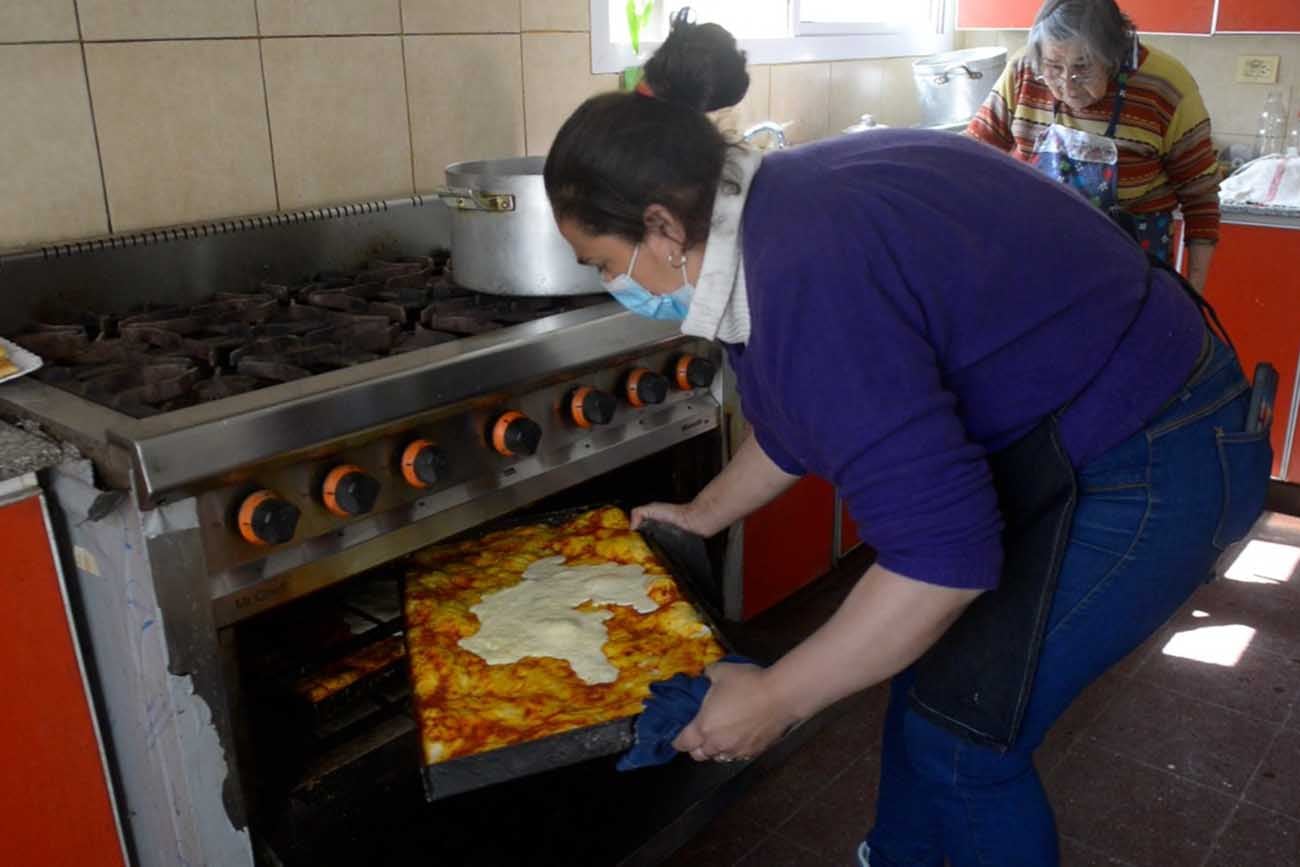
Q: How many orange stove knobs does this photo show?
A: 7